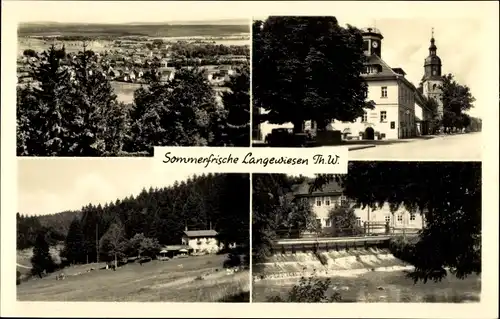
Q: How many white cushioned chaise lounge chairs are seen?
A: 0